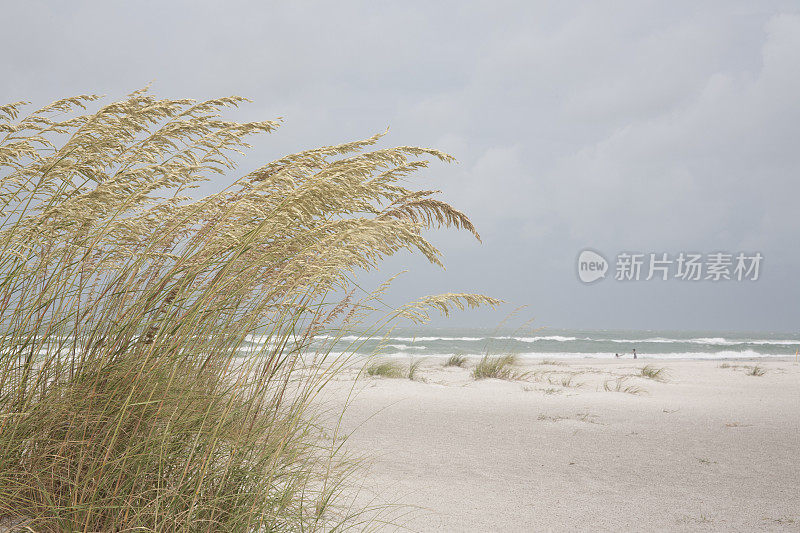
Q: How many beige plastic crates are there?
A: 0